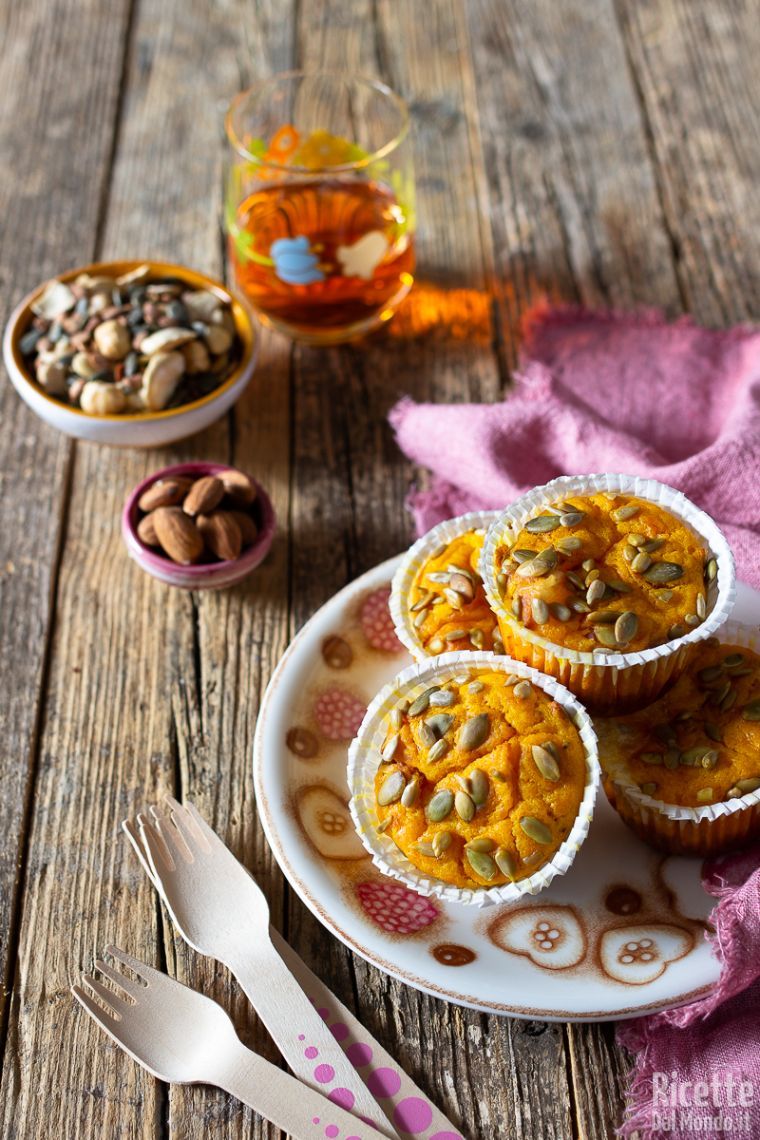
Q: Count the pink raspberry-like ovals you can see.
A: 3